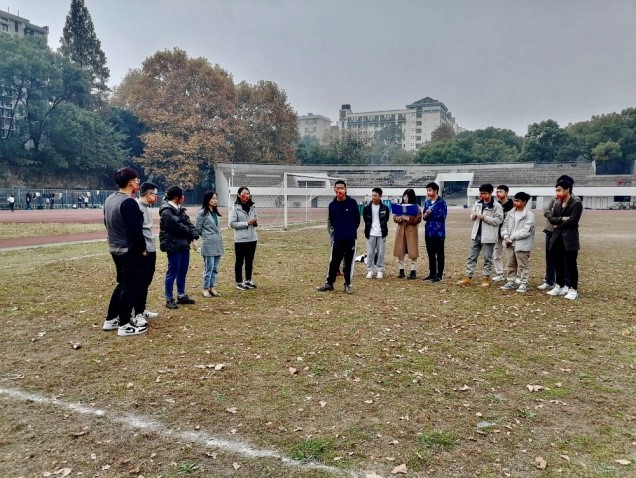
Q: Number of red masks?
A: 10